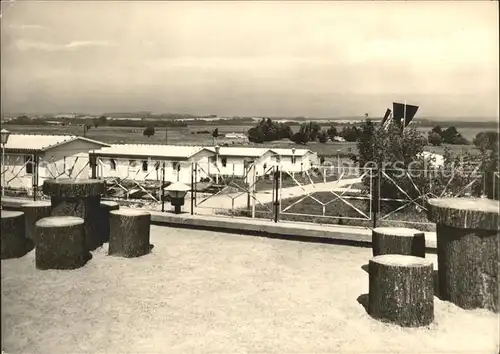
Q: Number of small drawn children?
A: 0